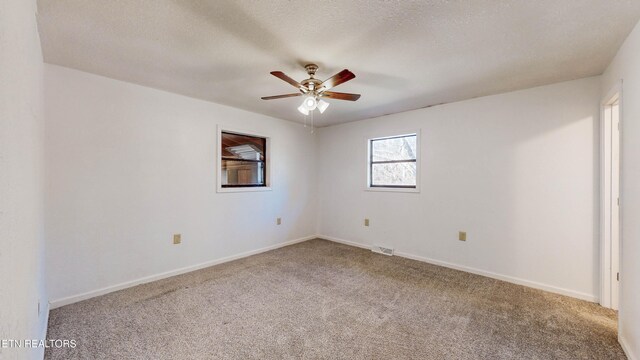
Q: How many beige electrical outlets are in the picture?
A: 4